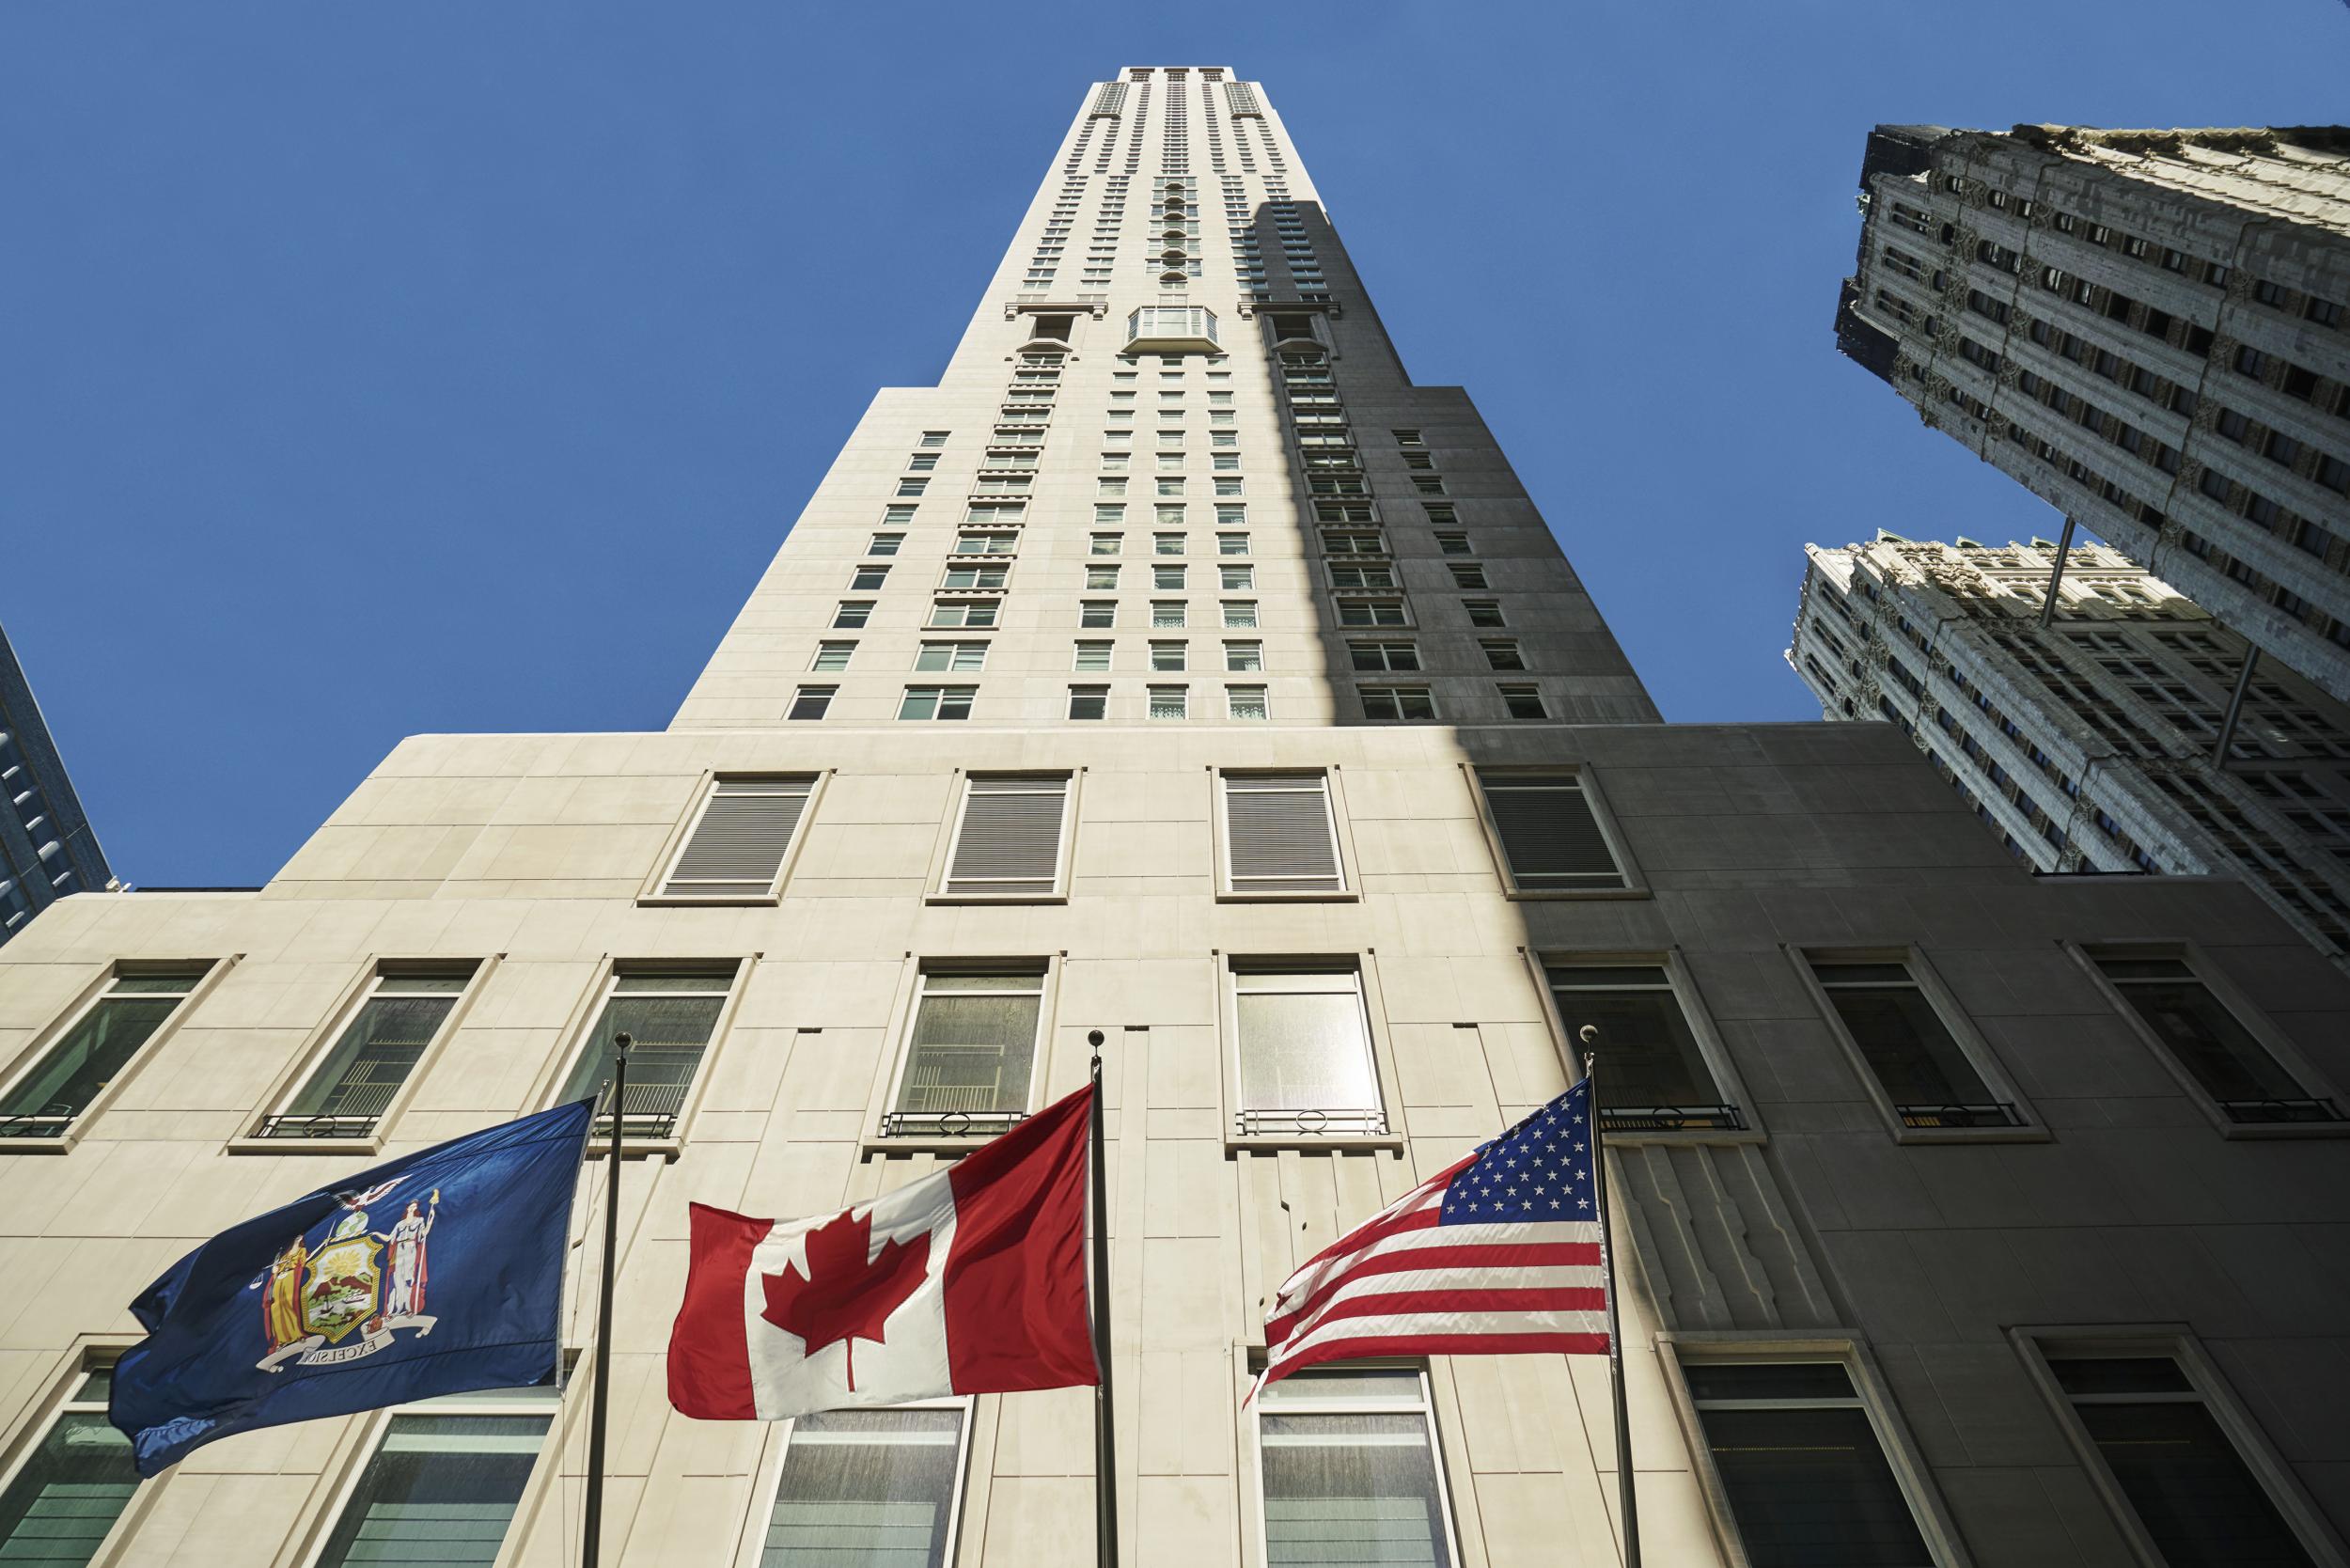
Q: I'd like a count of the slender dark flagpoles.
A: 3